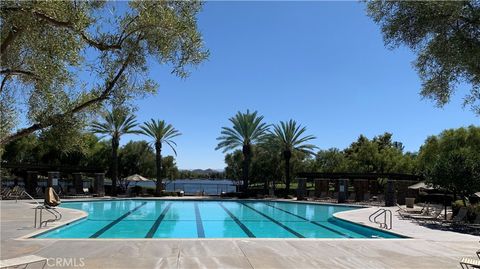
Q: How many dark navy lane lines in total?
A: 6